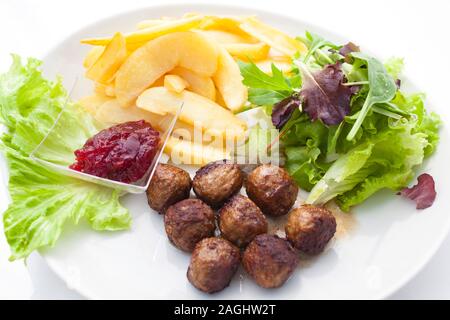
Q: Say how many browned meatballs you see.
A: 8